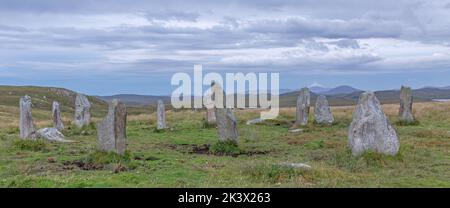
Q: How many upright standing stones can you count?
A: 11